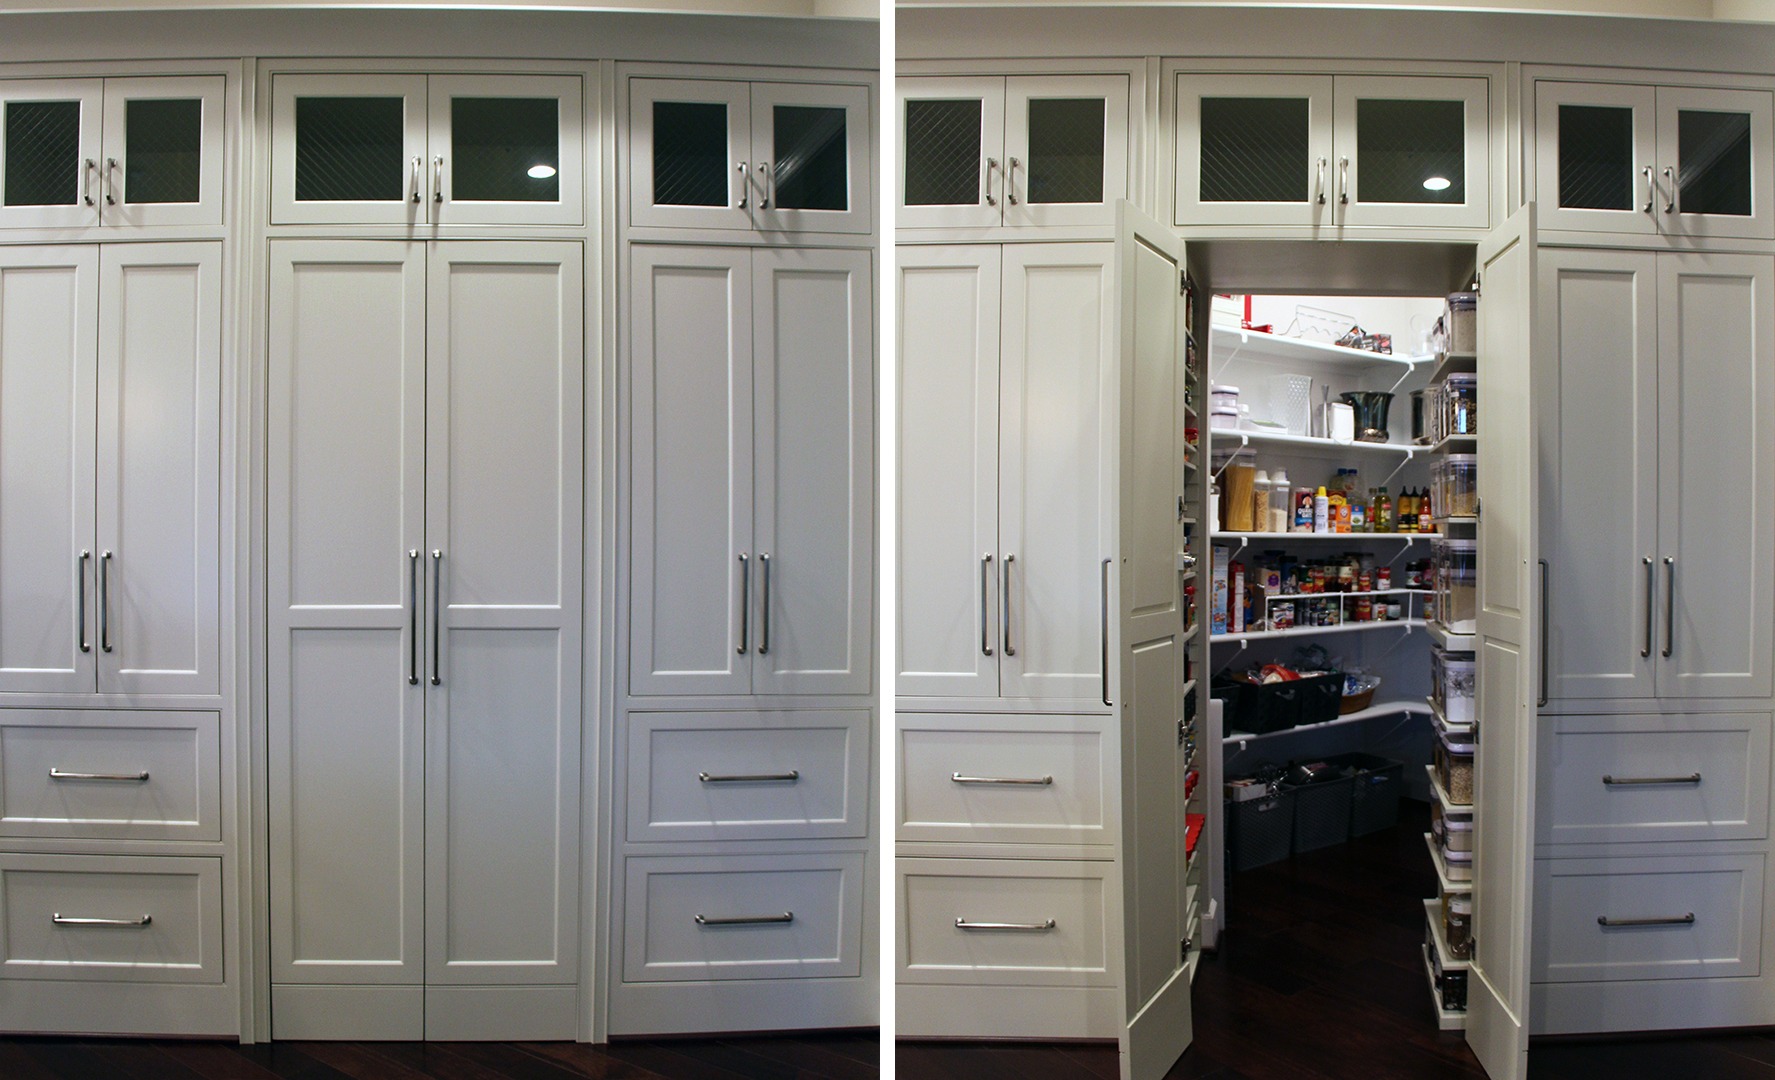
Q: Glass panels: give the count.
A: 12